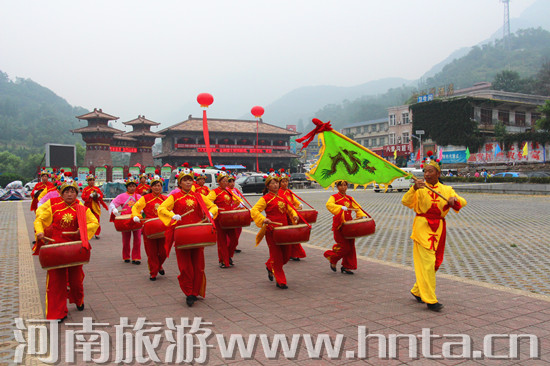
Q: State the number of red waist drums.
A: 8